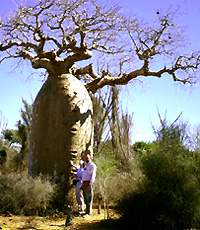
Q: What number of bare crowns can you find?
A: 1